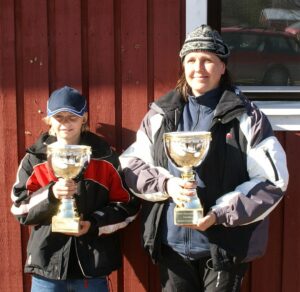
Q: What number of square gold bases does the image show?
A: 2